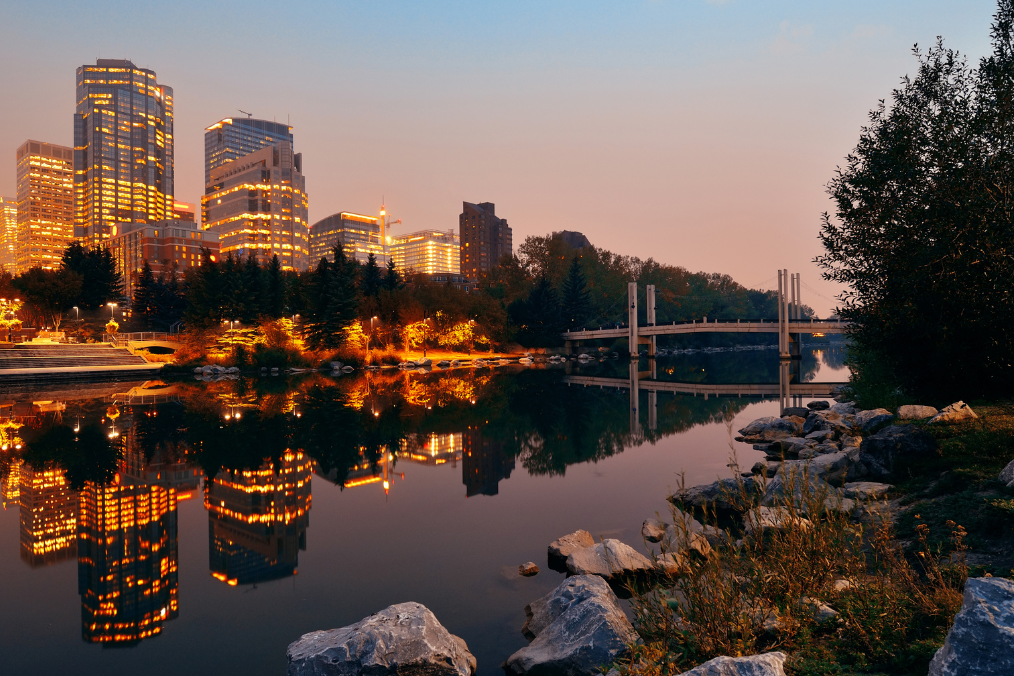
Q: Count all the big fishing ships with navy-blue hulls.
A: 0